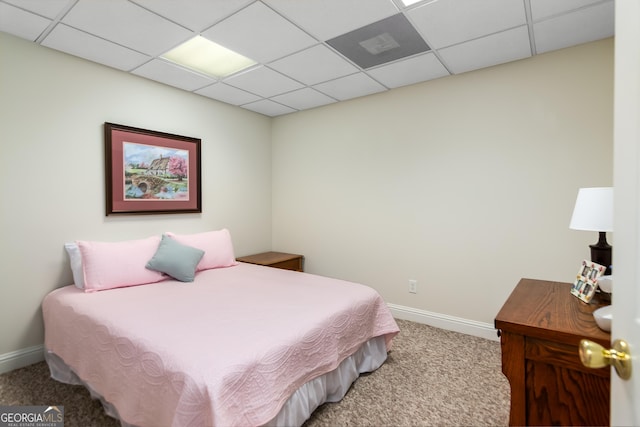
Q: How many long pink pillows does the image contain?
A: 2